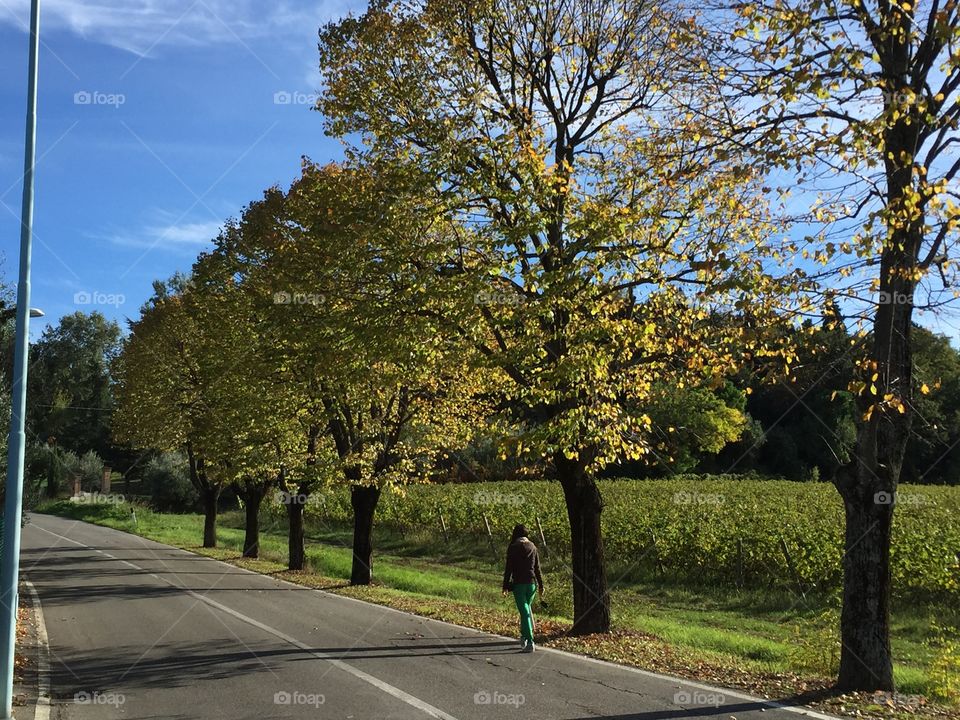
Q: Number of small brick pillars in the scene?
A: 2